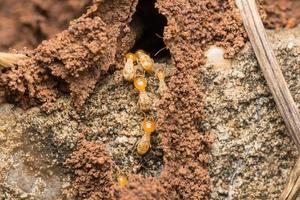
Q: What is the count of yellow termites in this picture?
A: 6